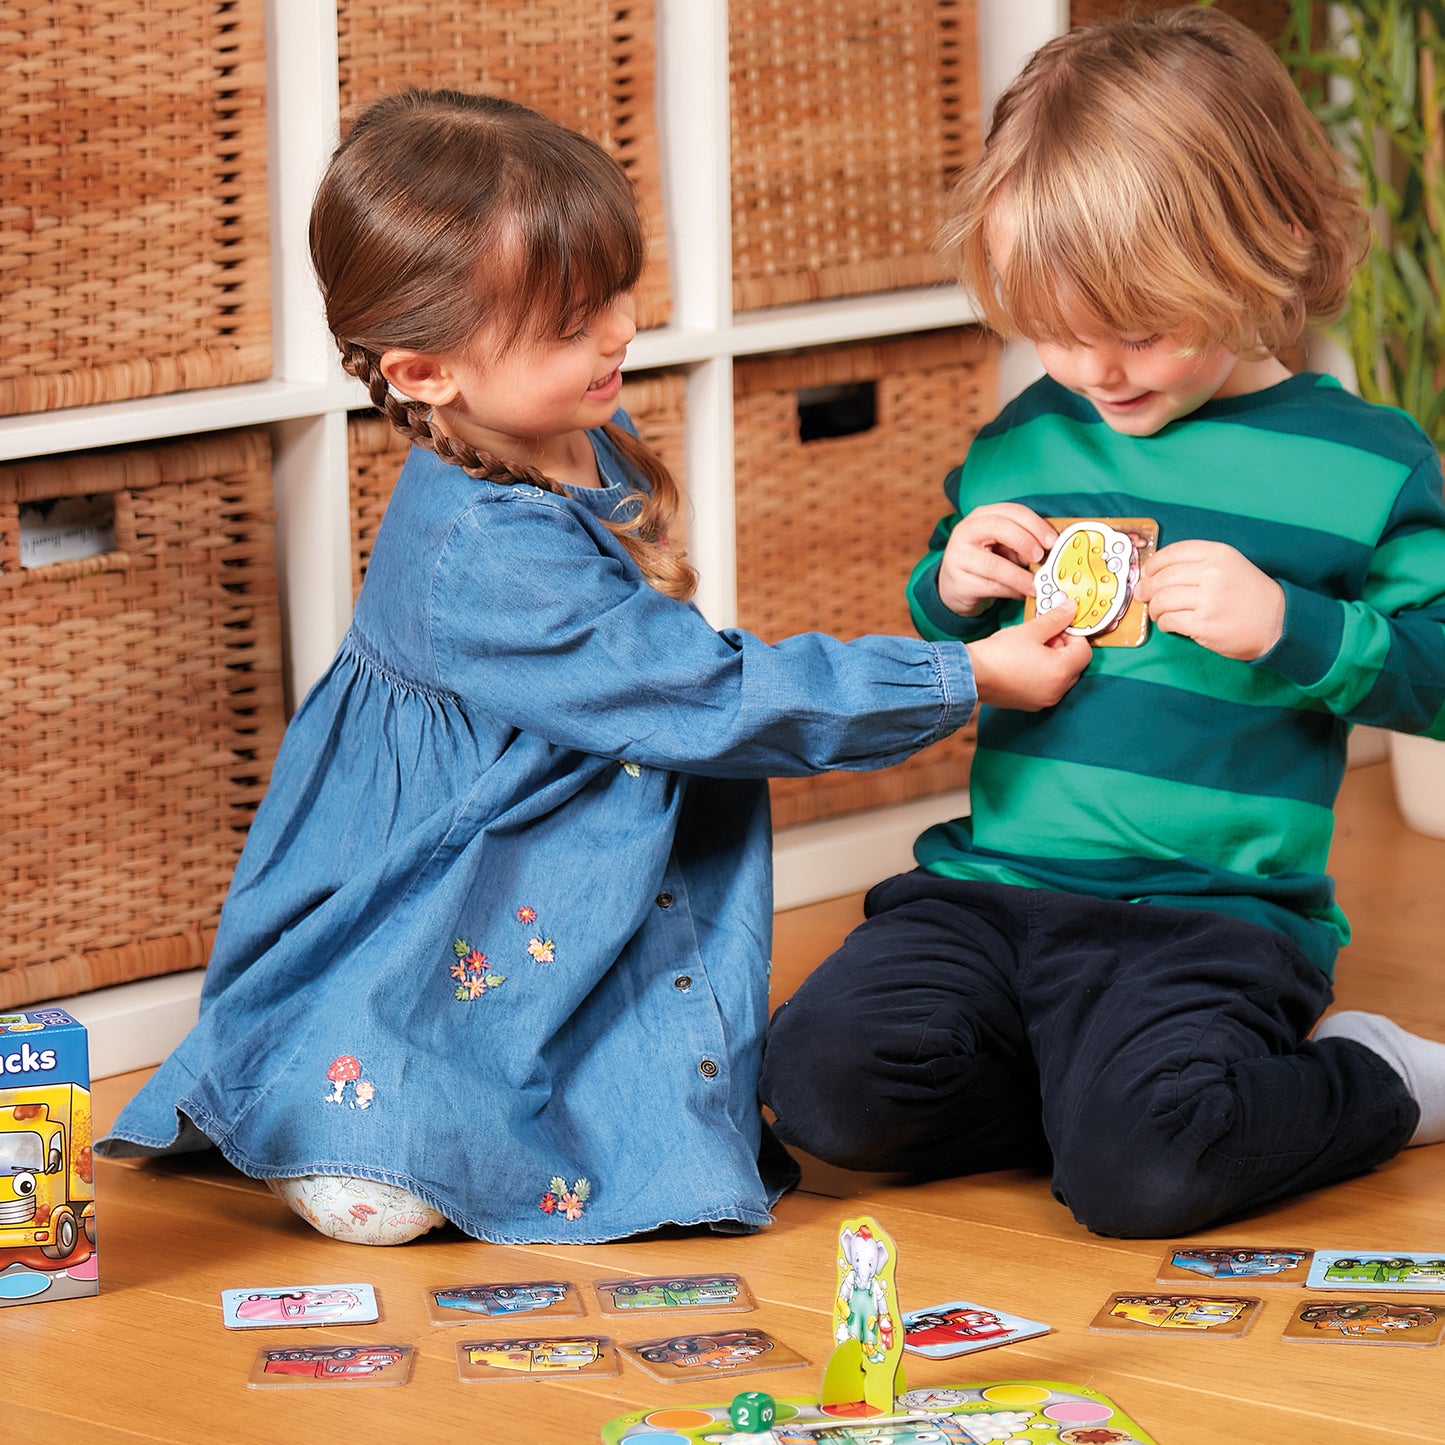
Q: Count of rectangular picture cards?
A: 12